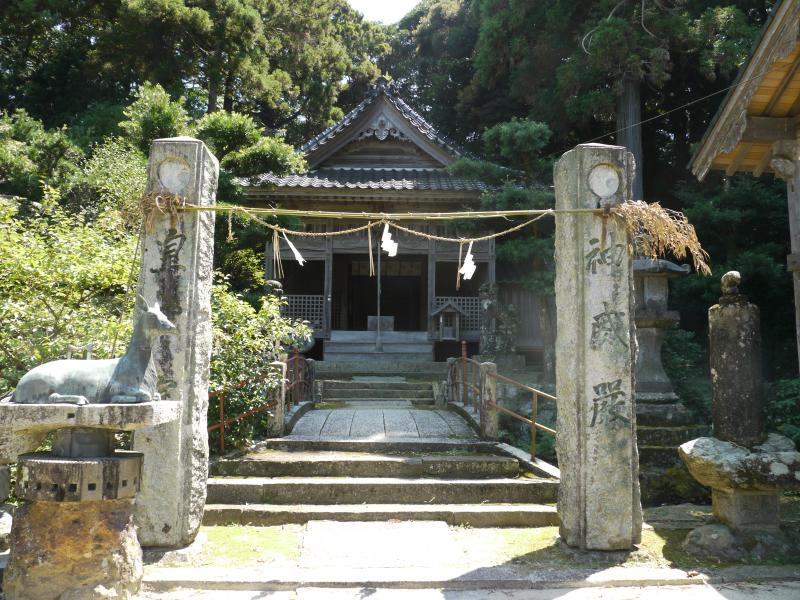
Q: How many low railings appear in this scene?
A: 2